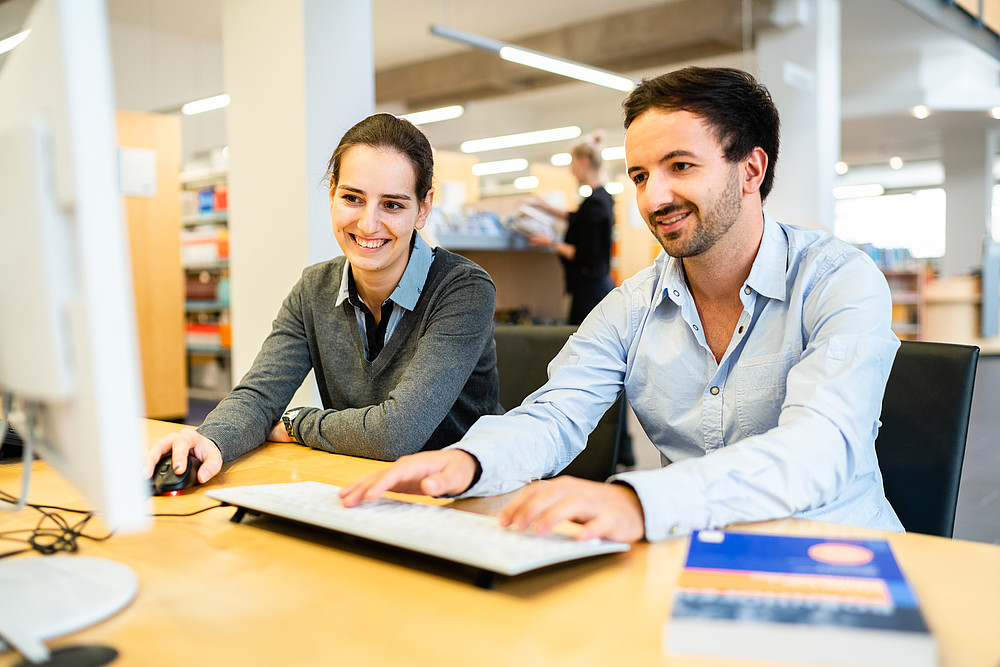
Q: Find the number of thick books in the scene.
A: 1